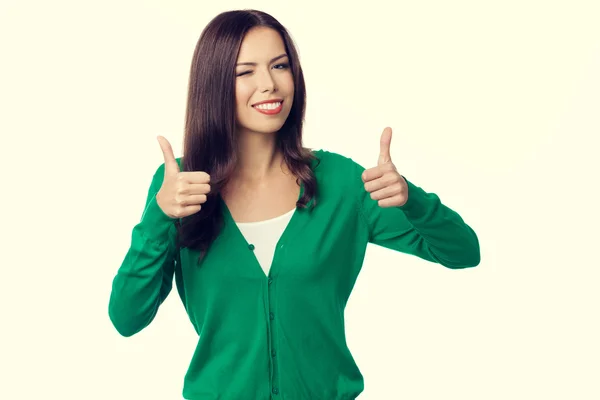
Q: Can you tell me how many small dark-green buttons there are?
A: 5